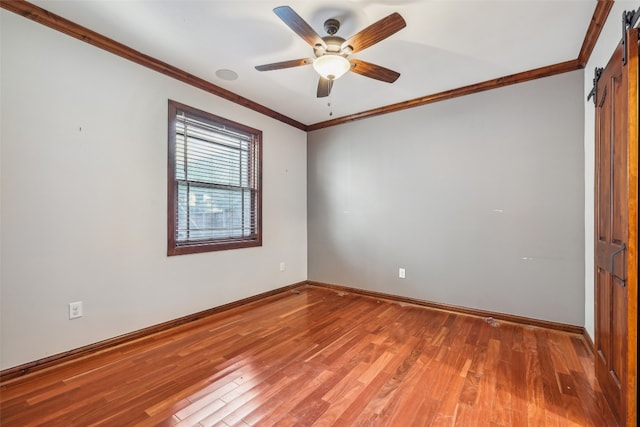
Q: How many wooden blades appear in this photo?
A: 5